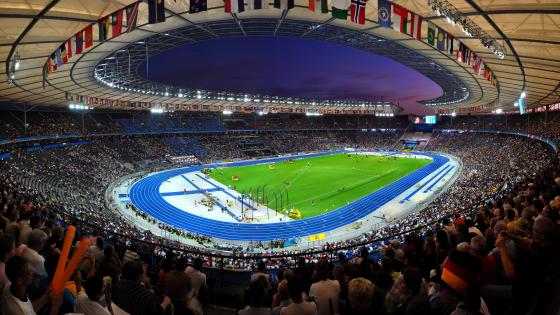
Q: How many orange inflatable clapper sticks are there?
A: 2